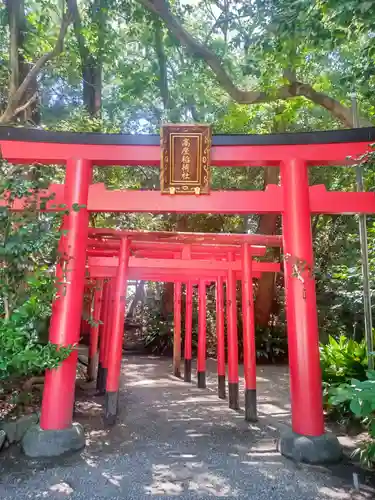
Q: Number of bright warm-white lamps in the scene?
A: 0